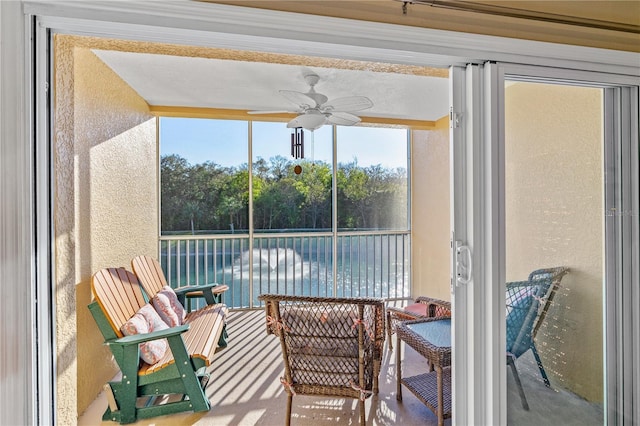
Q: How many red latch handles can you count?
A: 0